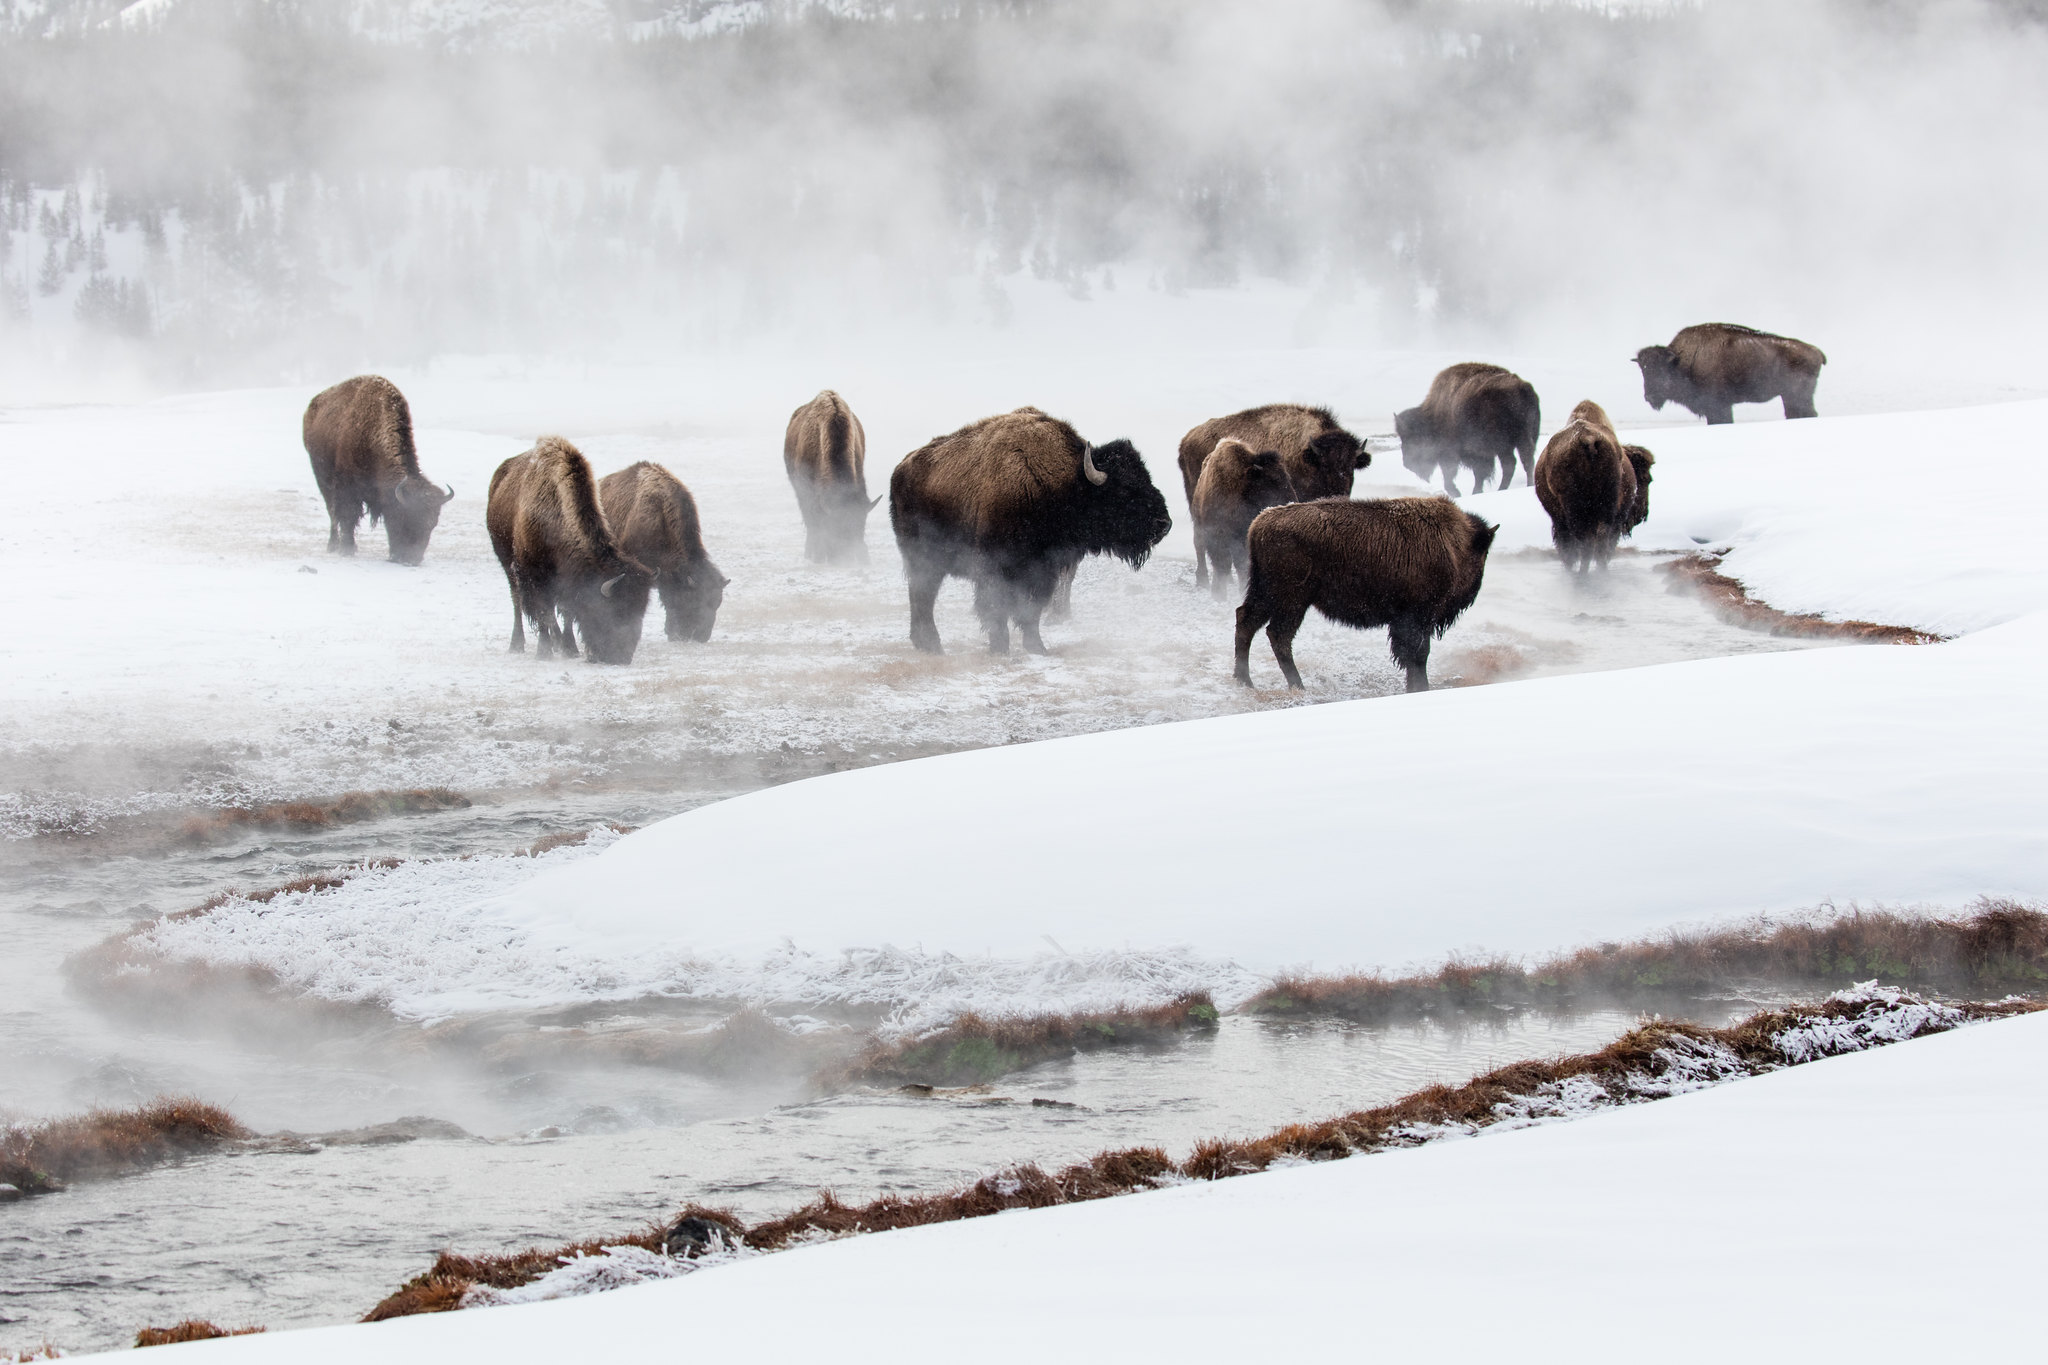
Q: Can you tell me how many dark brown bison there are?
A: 11